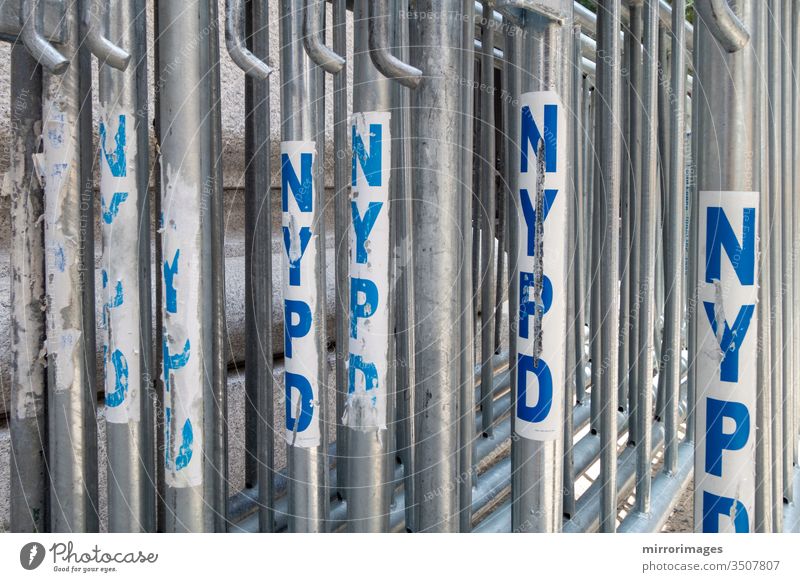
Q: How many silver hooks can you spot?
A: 6